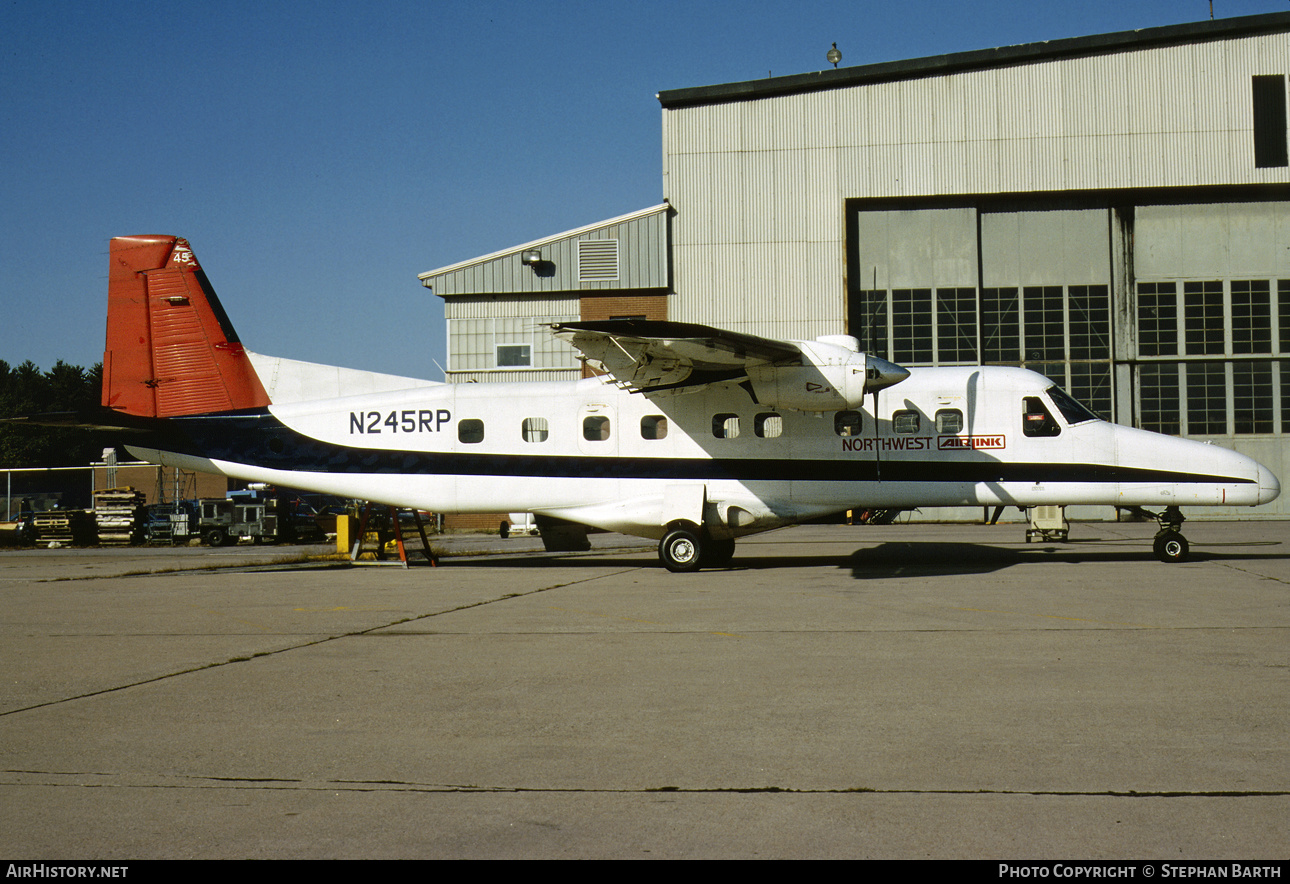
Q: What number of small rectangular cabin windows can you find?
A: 9